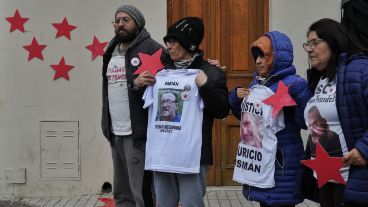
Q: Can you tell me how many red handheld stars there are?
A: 3